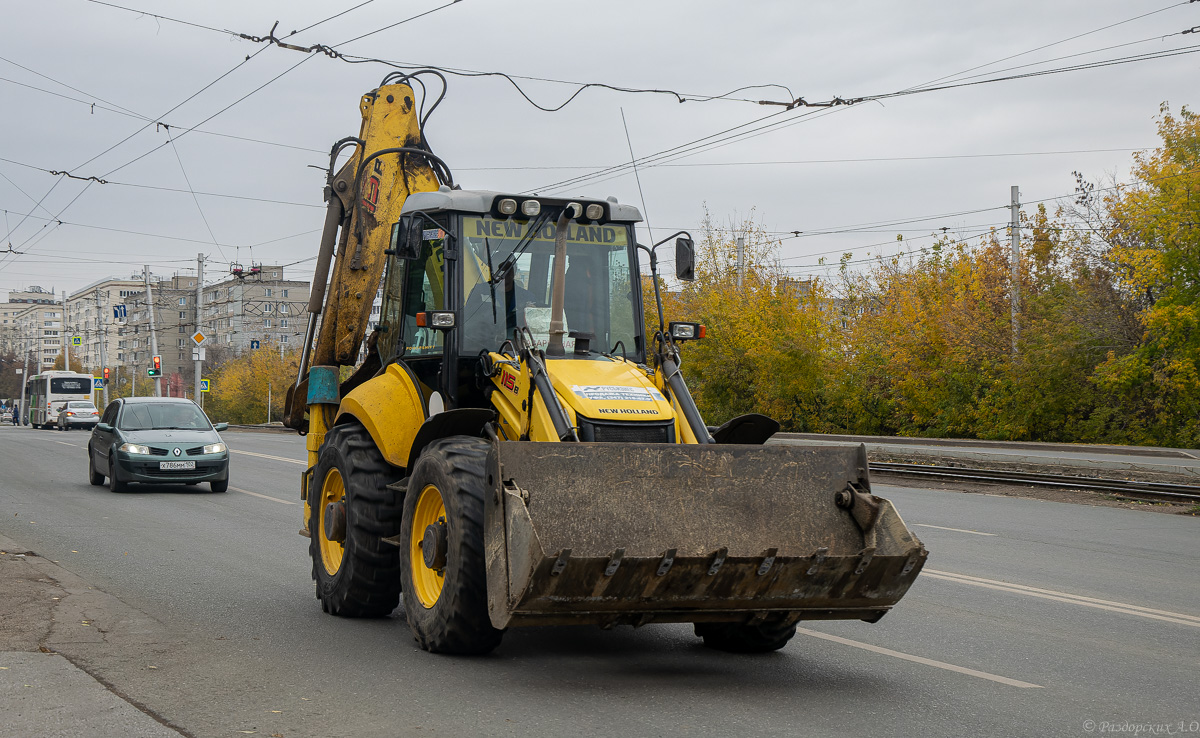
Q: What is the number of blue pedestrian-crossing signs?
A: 3